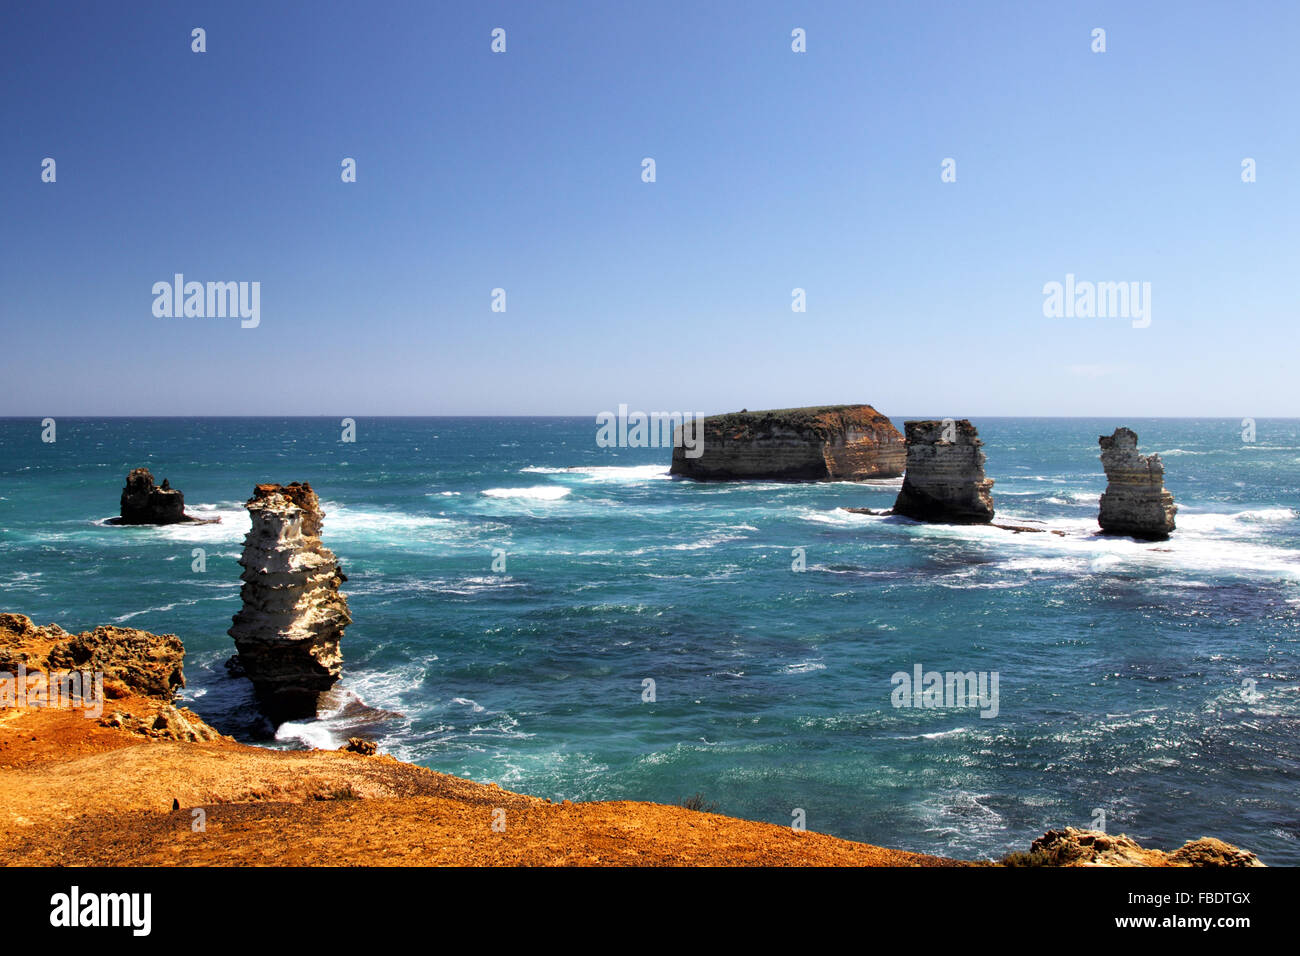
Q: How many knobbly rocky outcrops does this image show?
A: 5